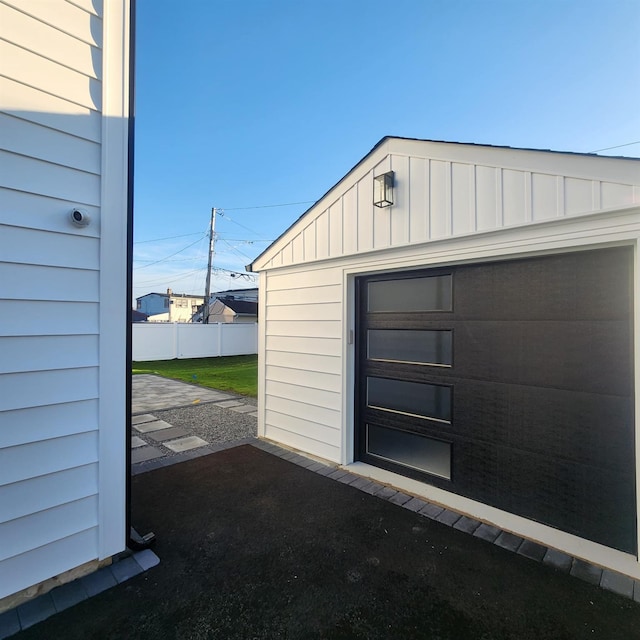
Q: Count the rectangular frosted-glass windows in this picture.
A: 4